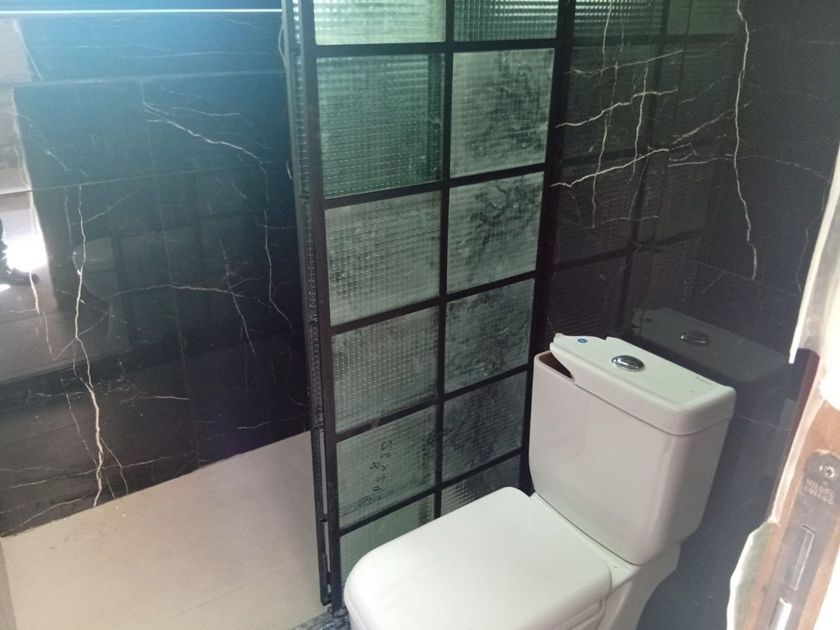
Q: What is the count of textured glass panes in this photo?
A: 12